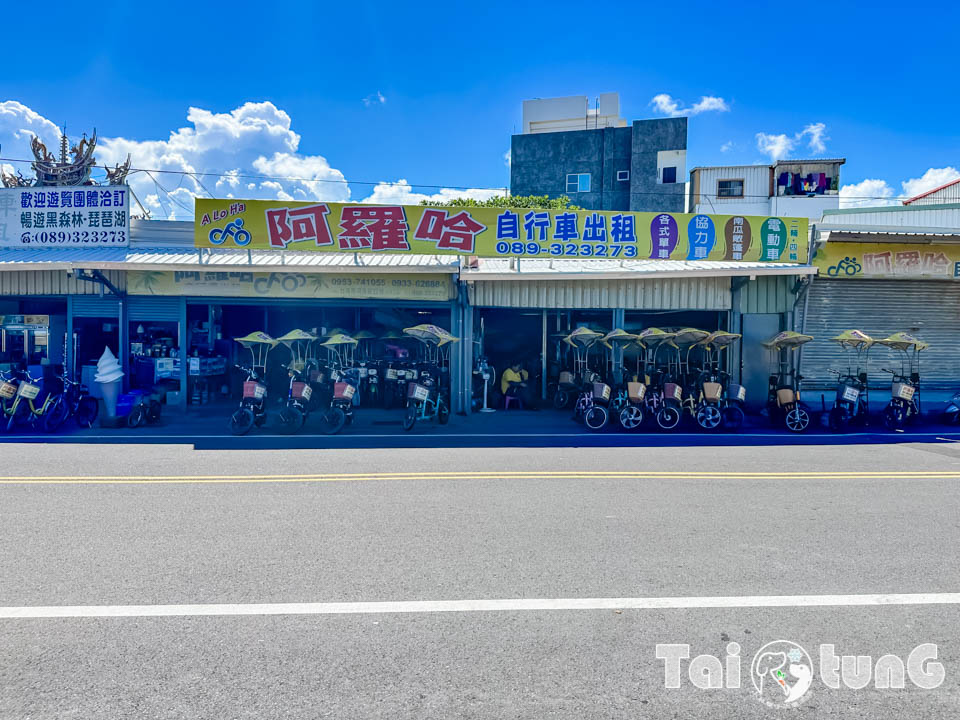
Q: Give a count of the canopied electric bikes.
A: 12